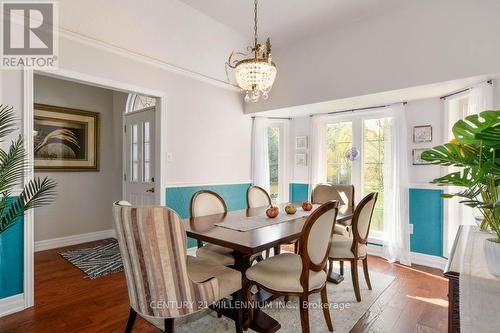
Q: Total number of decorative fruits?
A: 3